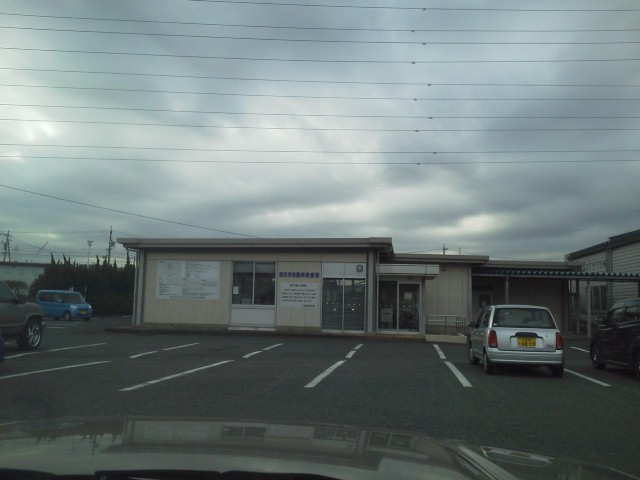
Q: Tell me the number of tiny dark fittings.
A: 10